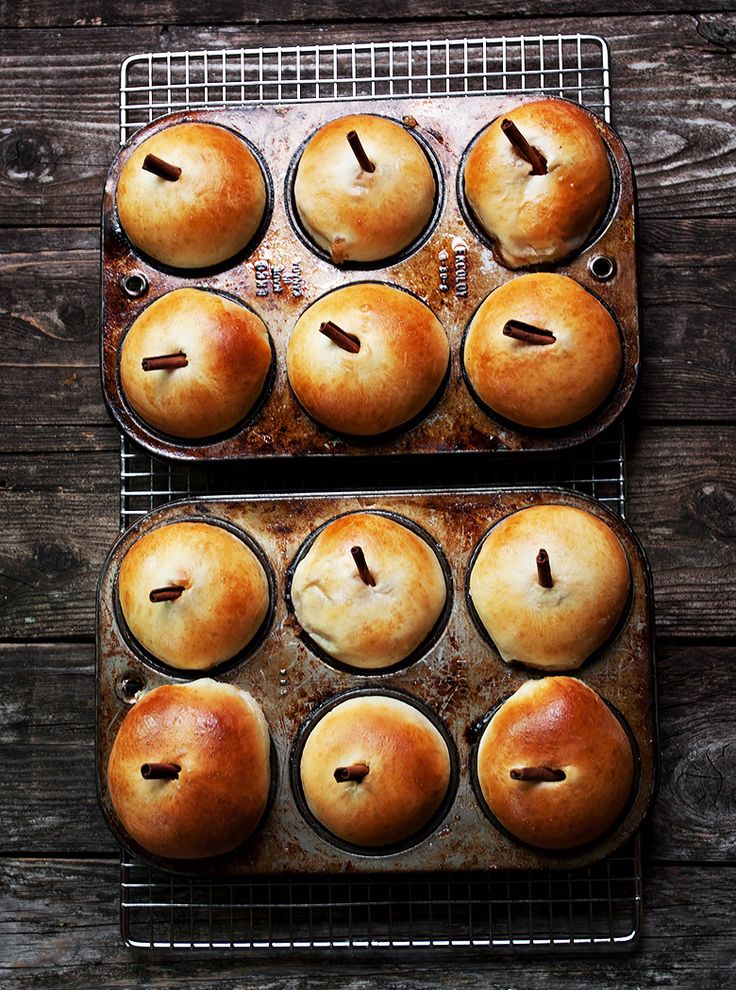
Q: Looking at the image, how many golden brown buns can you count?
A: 12